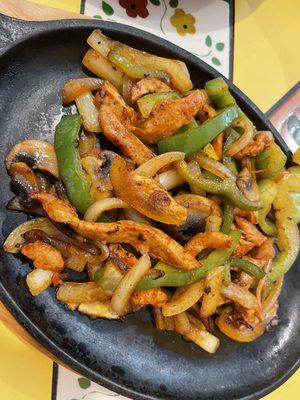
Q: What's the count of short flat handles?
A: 1